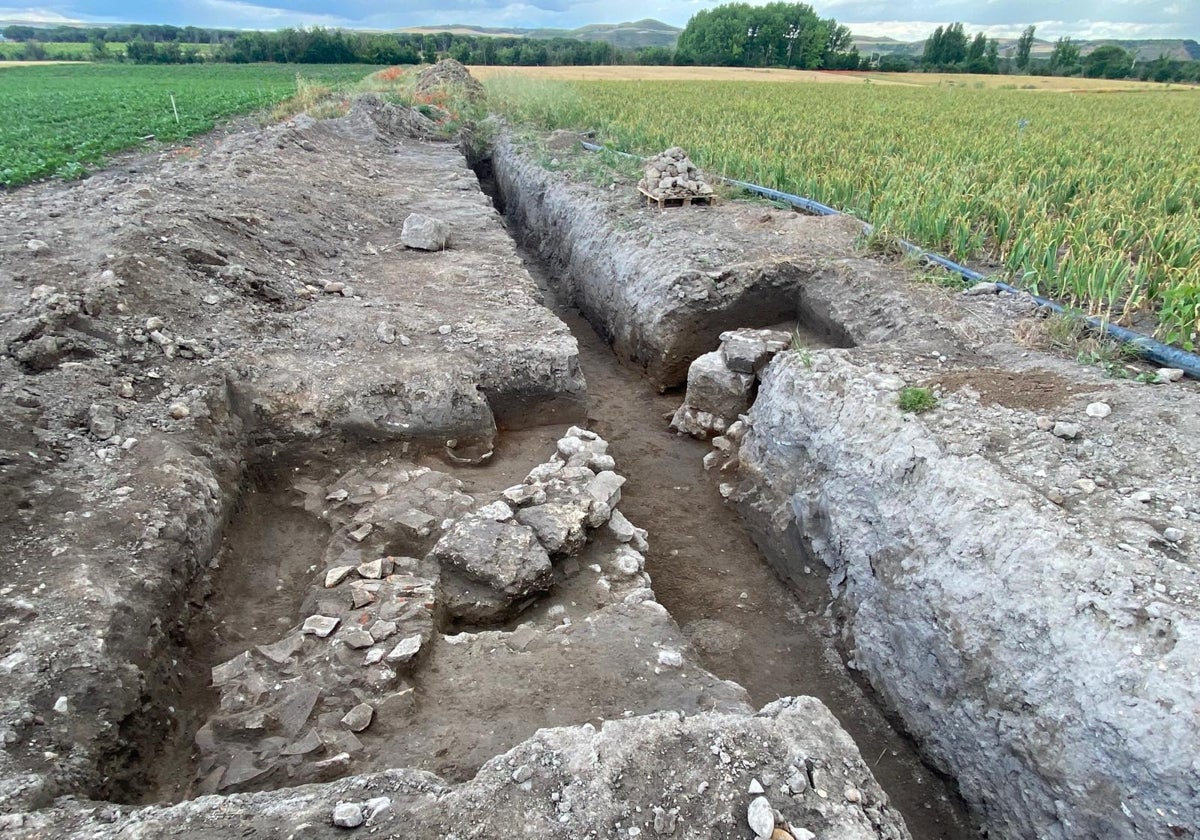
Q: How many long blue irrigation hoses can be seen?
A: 1